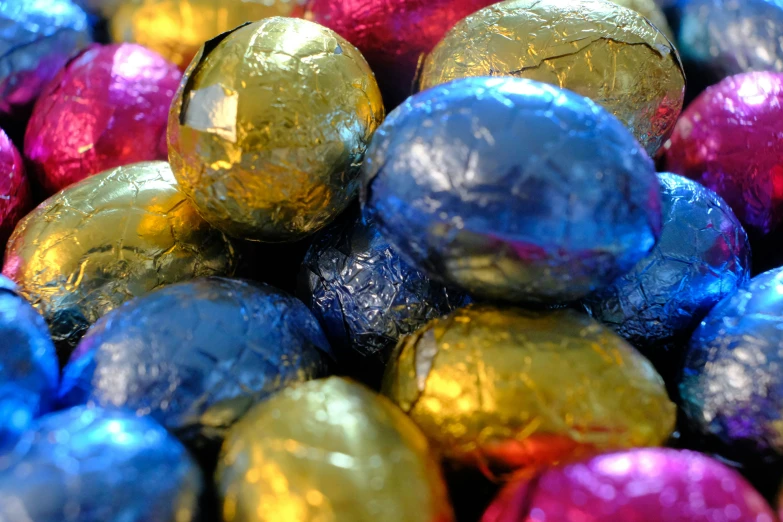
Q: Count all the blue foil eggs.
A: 9